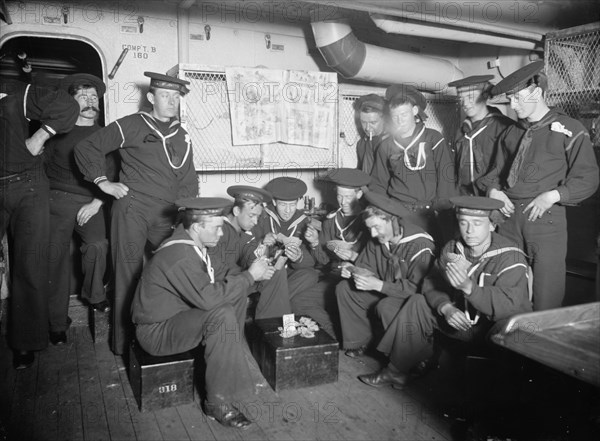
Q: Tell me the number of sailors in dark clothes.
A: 13